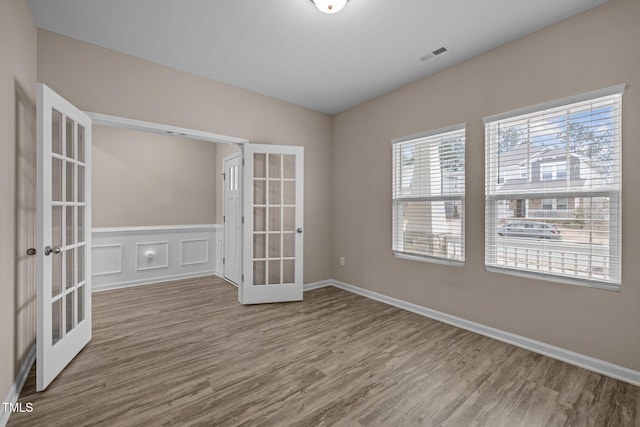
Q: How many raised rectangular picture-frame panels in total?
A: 3